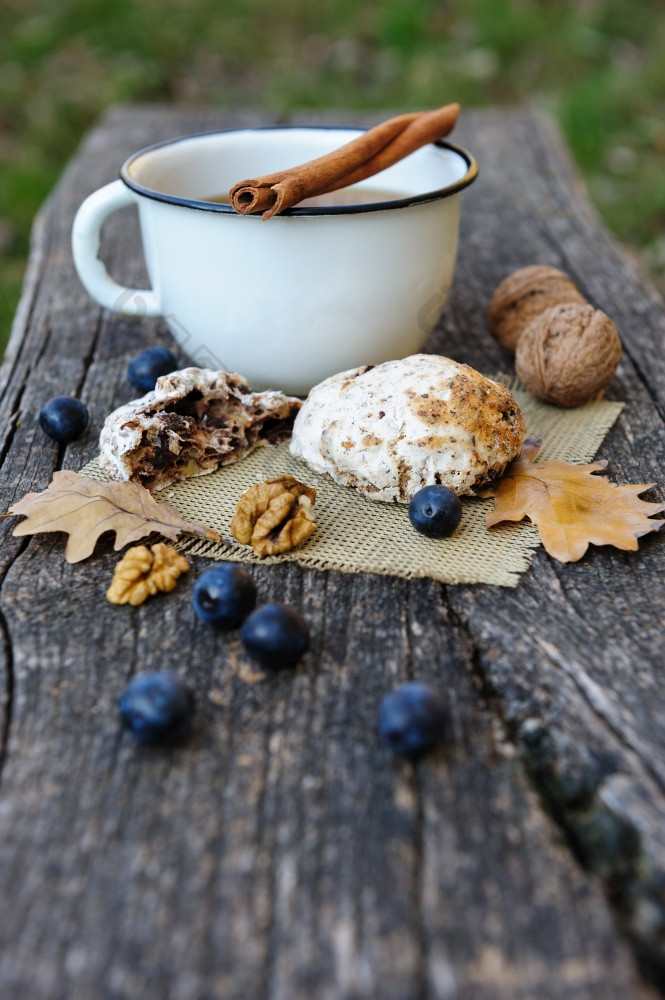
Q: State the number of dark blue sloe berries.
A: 7